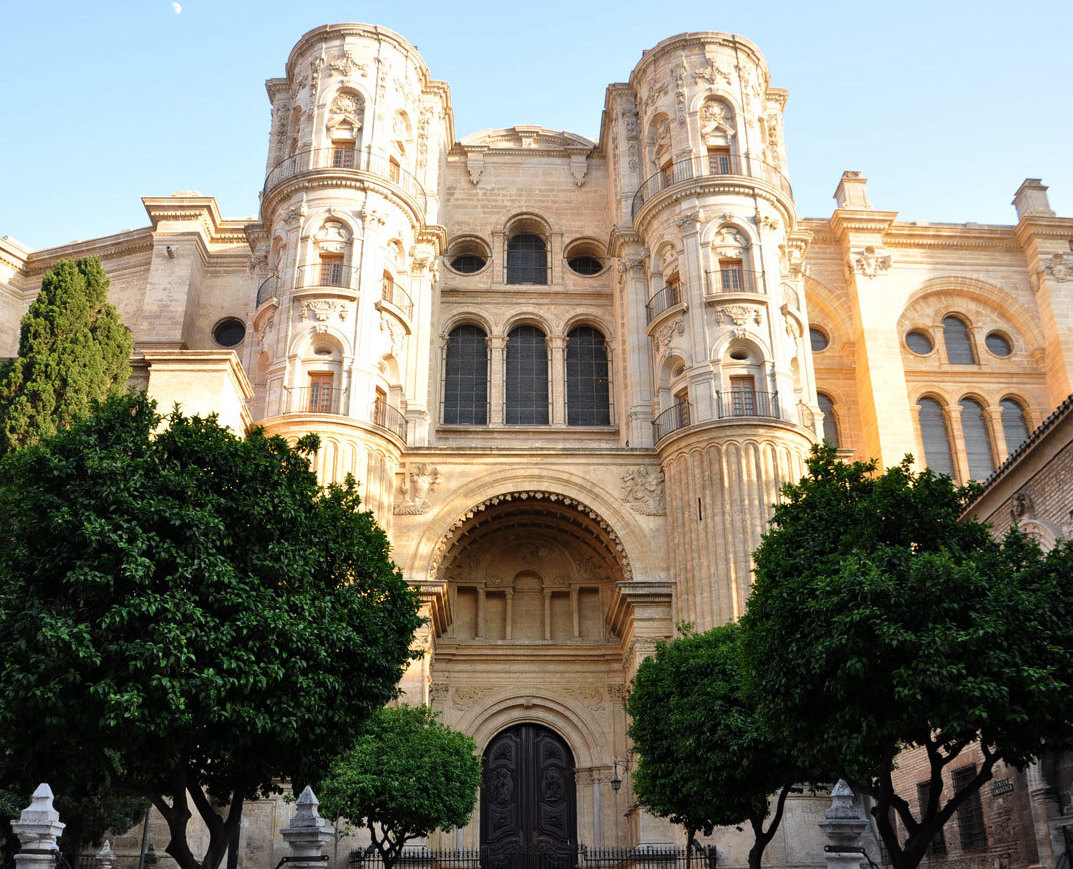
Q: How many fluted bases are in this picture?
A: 2